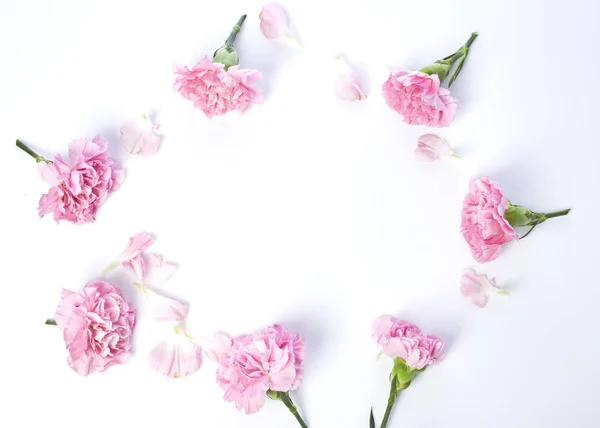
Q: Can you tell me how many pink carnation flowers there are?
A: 7